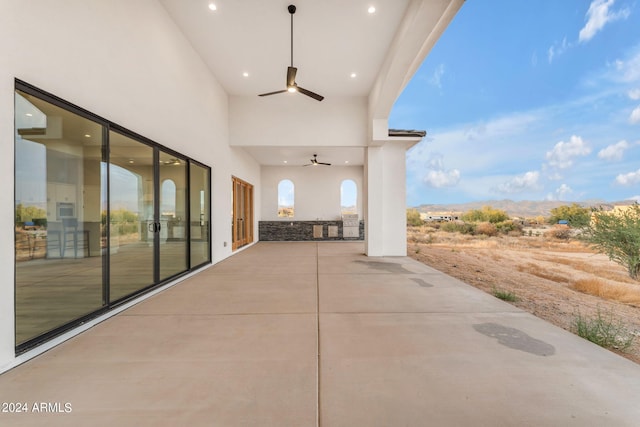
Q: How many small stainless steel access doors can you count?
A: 2